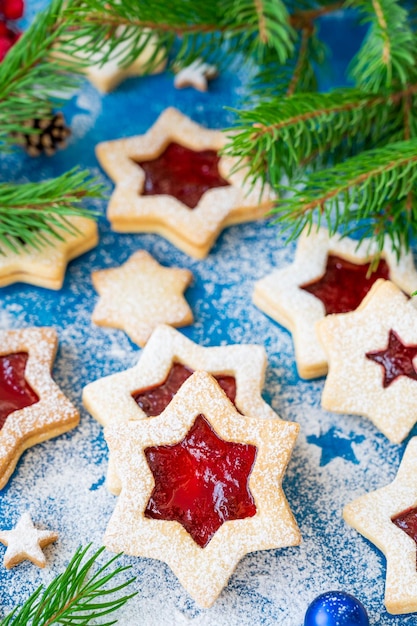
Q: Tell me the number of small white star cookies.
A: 2